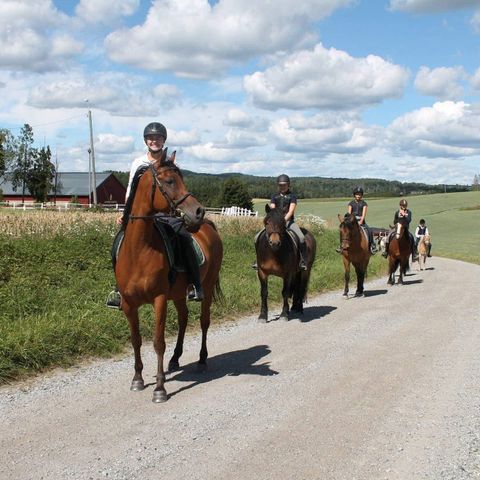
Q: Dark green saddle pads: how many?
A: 1